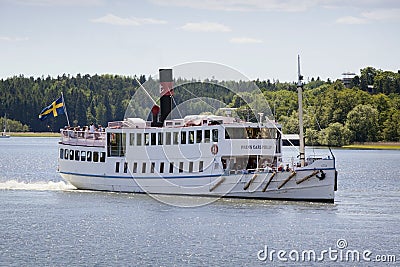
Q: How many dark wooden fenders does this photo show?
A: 5